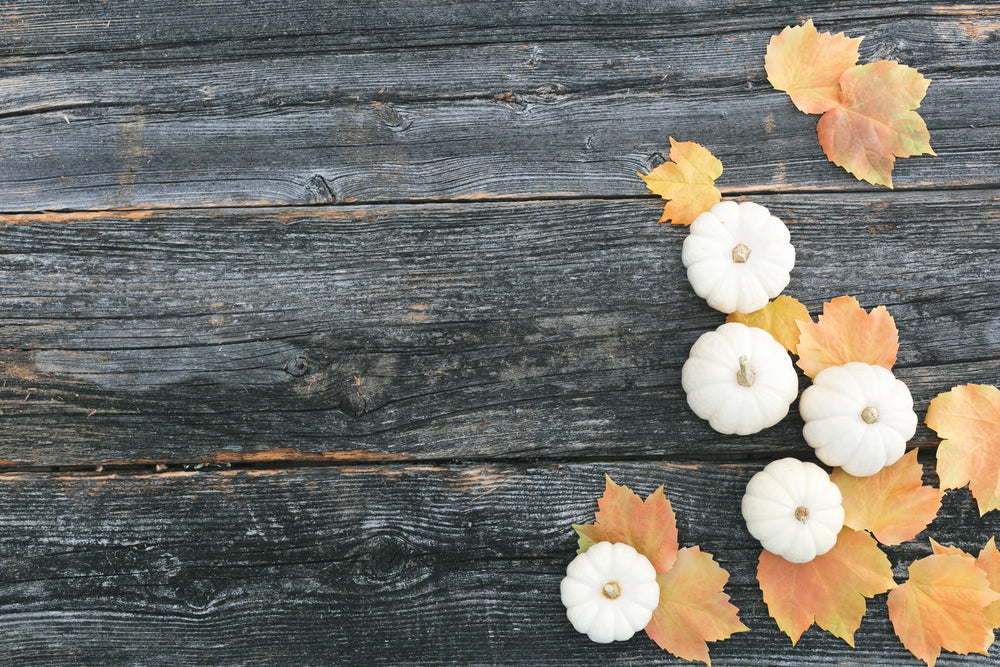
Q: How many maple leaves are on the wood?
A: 12